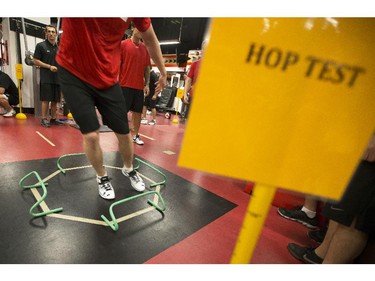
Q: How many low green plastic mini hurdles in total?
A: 4